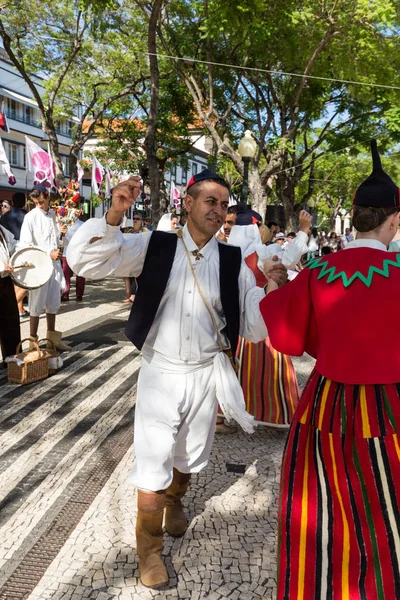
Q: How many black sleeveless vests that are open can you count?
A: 1